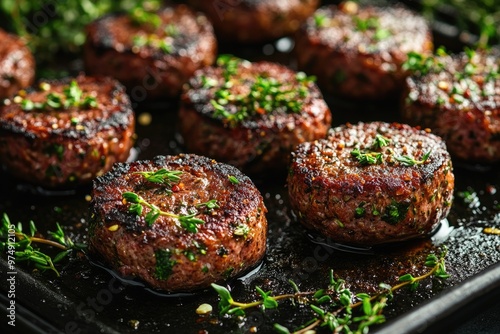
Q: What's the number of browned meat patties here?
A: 9